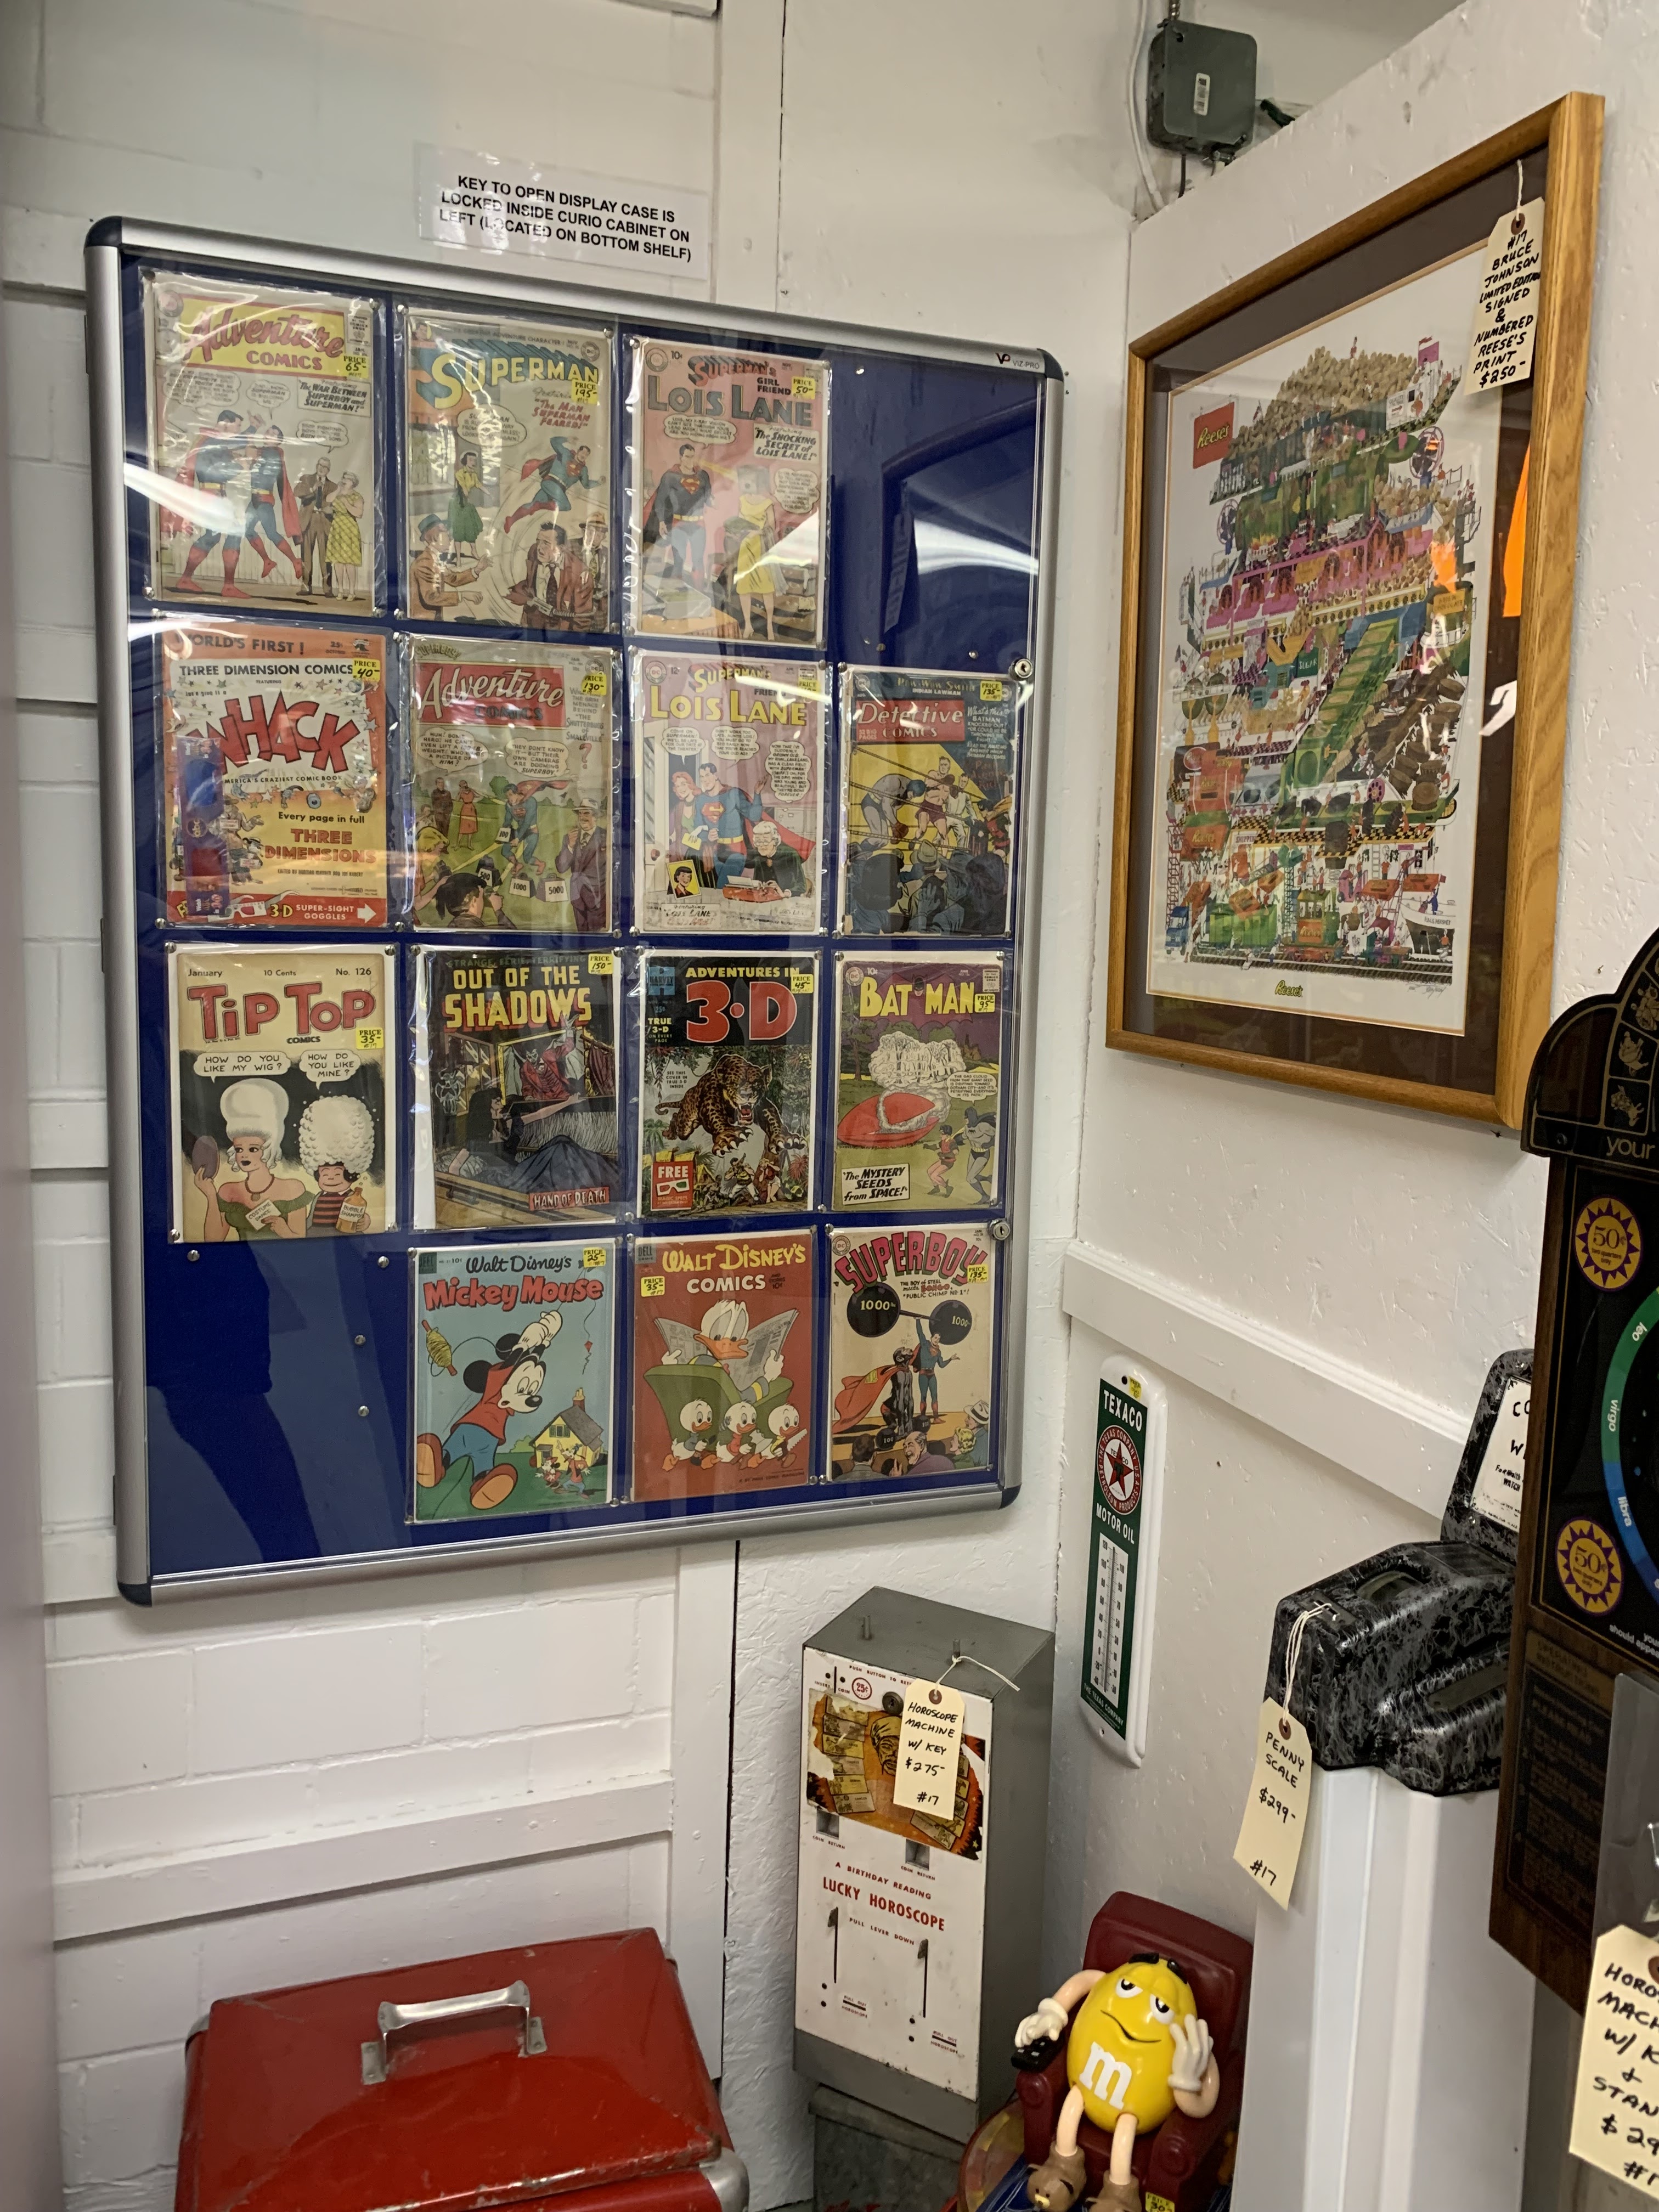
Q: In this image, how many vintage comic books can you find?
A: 14